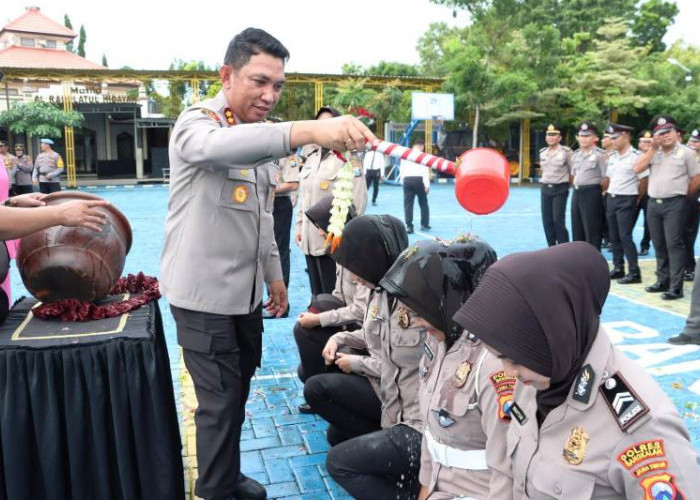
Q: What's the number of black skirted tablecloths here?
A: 1